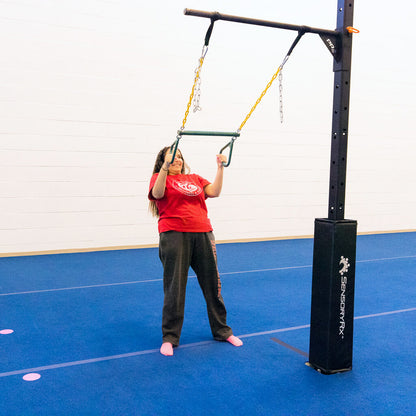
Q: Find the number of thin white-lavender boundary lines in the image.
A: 2